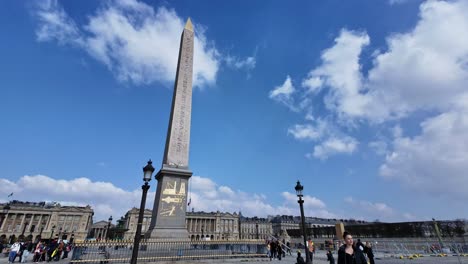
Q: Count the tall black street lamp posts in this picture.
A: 2